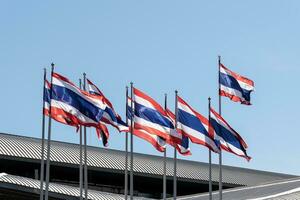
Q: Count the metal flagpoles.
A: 10